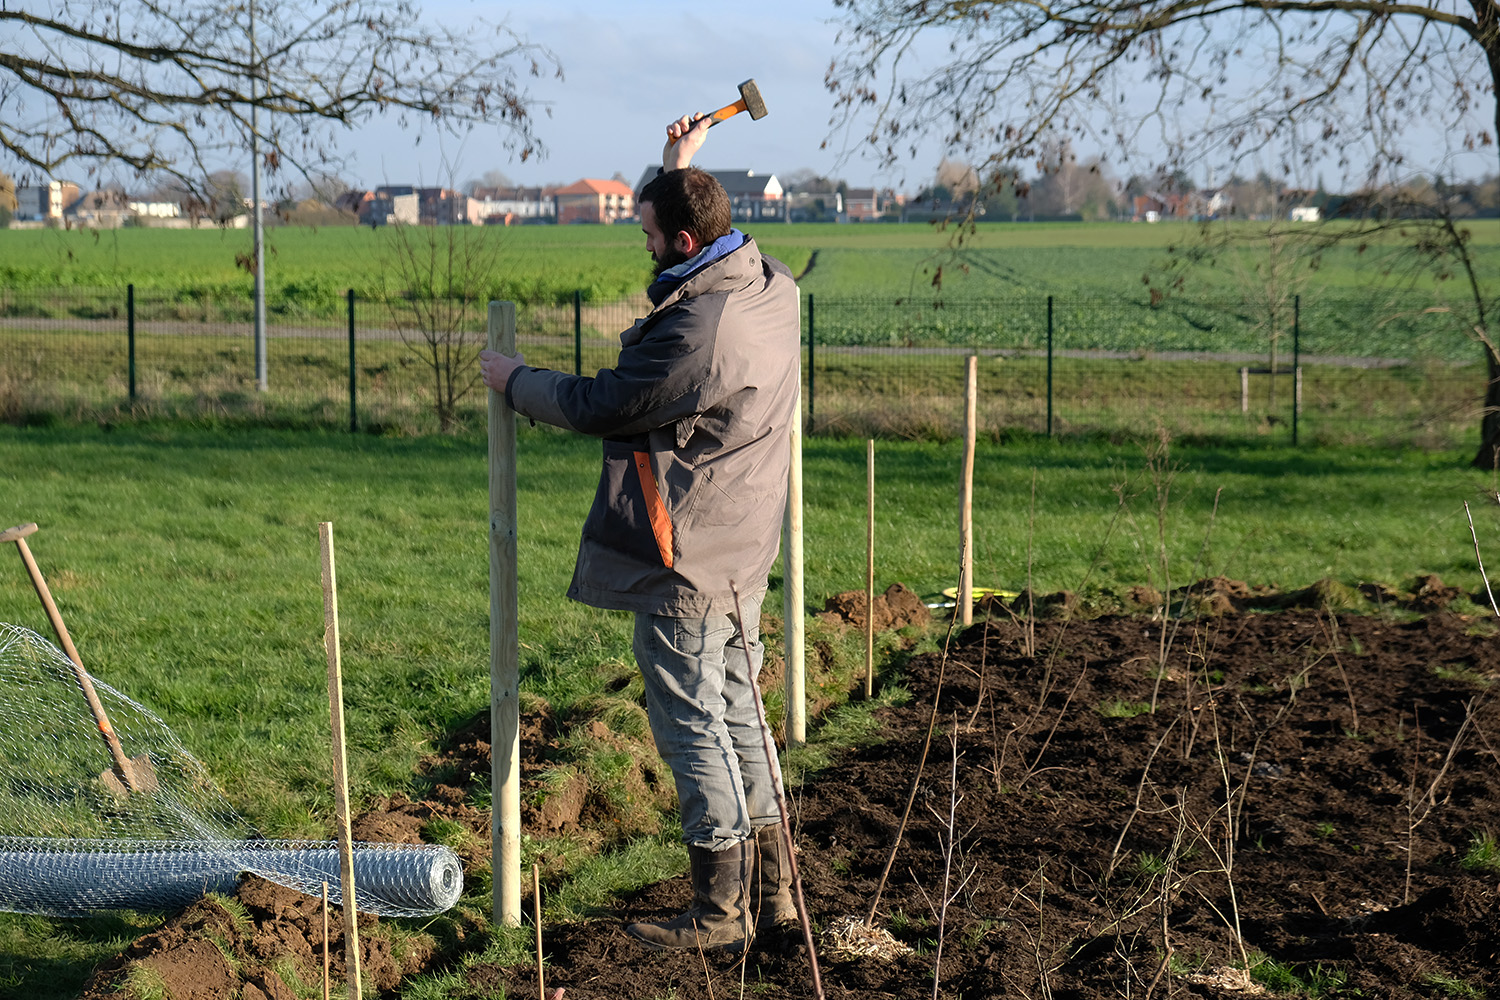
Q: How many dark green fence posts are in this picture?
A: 6